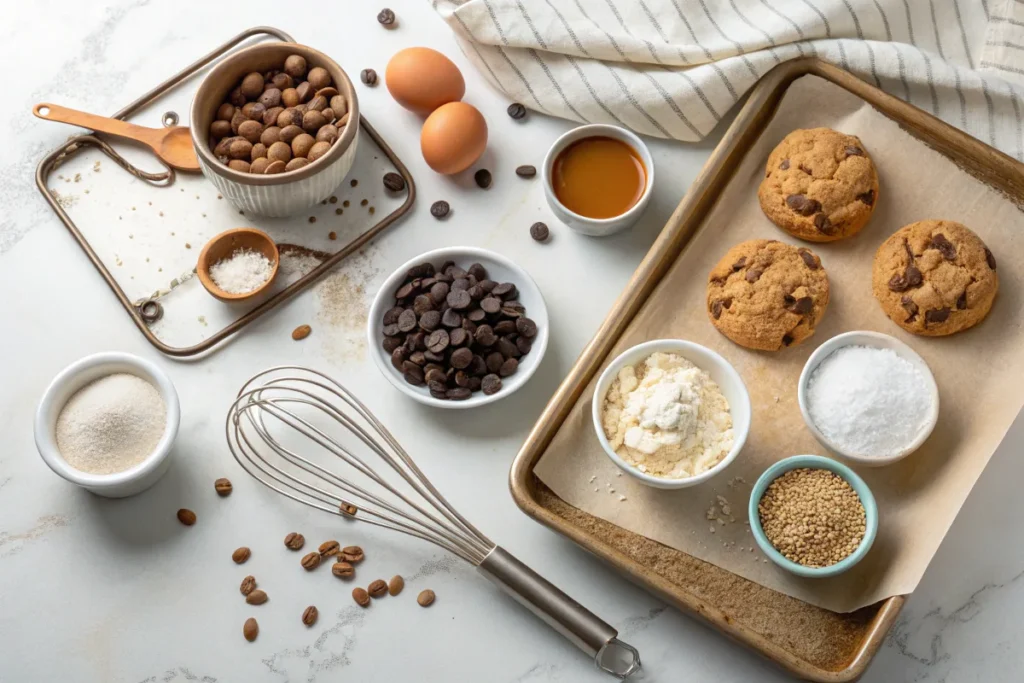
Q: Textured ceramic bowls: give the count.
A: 1